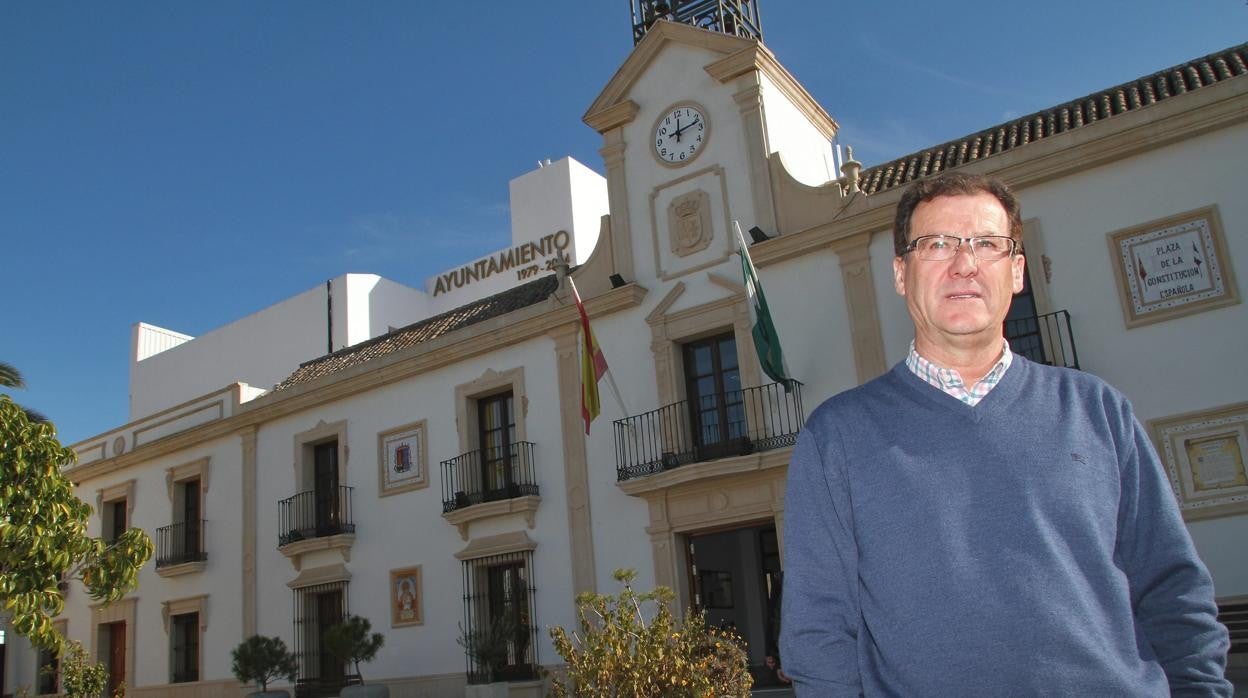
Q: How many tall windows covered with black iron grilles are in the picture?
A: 2